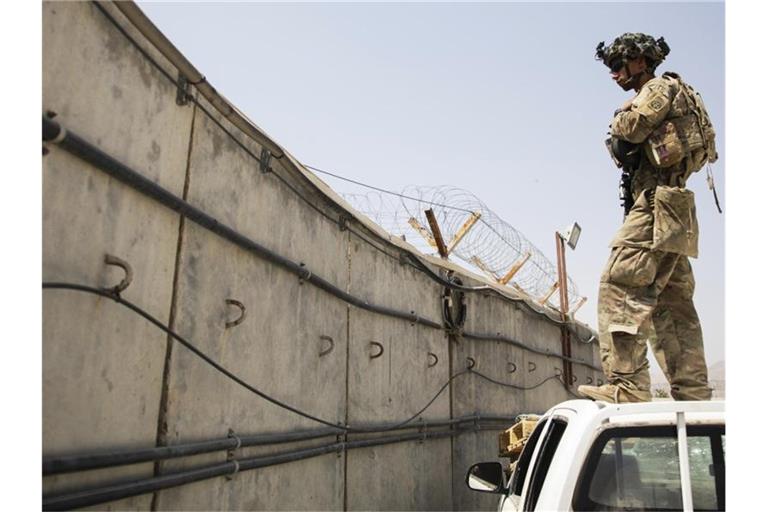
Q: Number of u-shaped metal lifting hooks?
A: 12